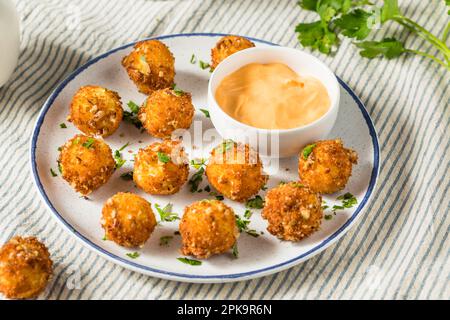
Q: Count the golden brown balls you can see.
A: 12